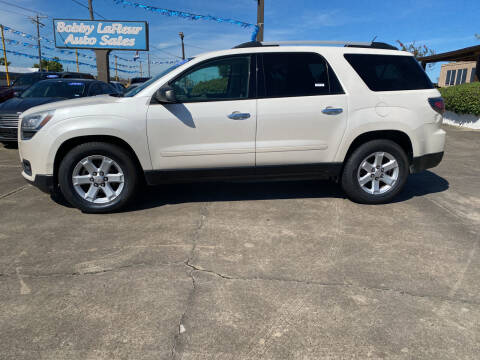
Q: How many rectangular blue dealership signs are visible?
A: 1